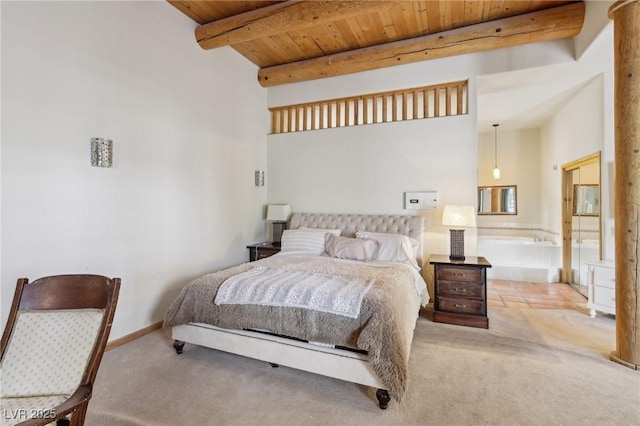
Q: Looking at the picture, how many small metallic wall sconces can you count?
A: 2